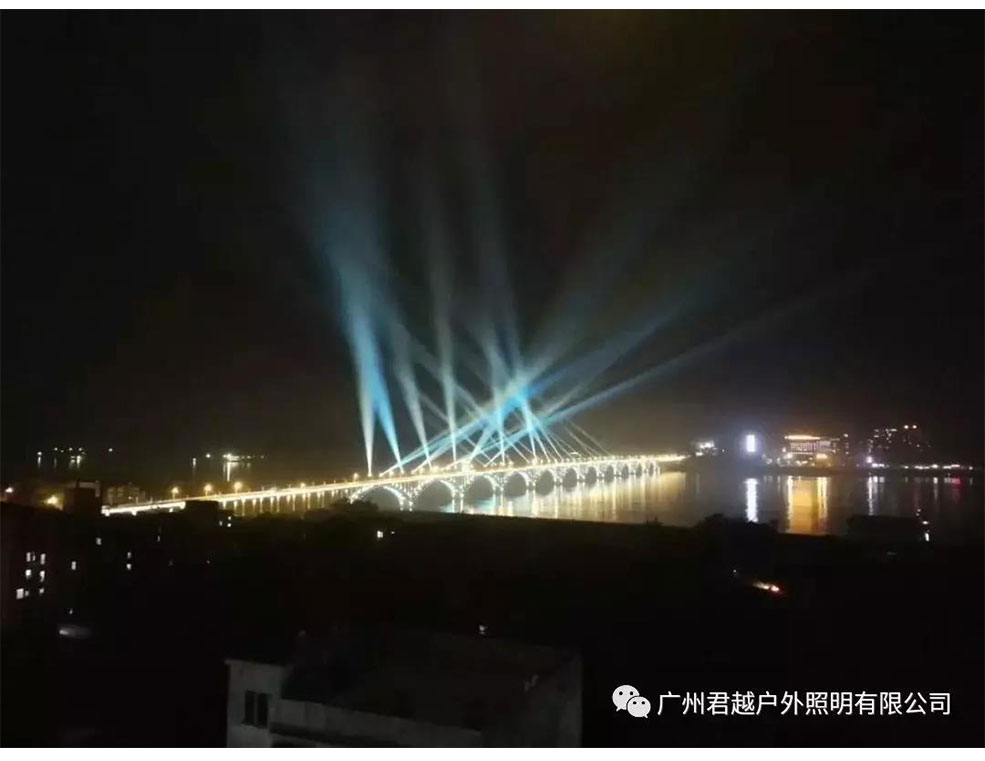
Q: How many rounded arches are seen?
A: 11